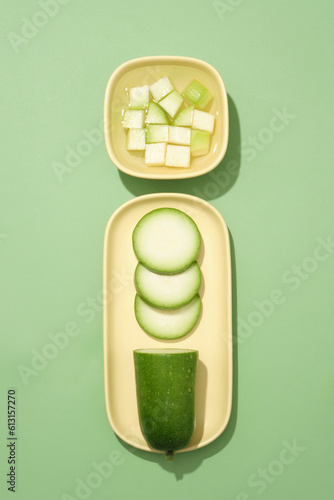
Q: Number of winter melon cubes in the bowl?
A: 14